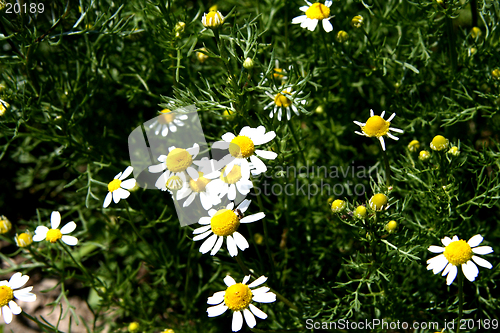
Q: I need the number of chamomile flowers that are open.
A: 14